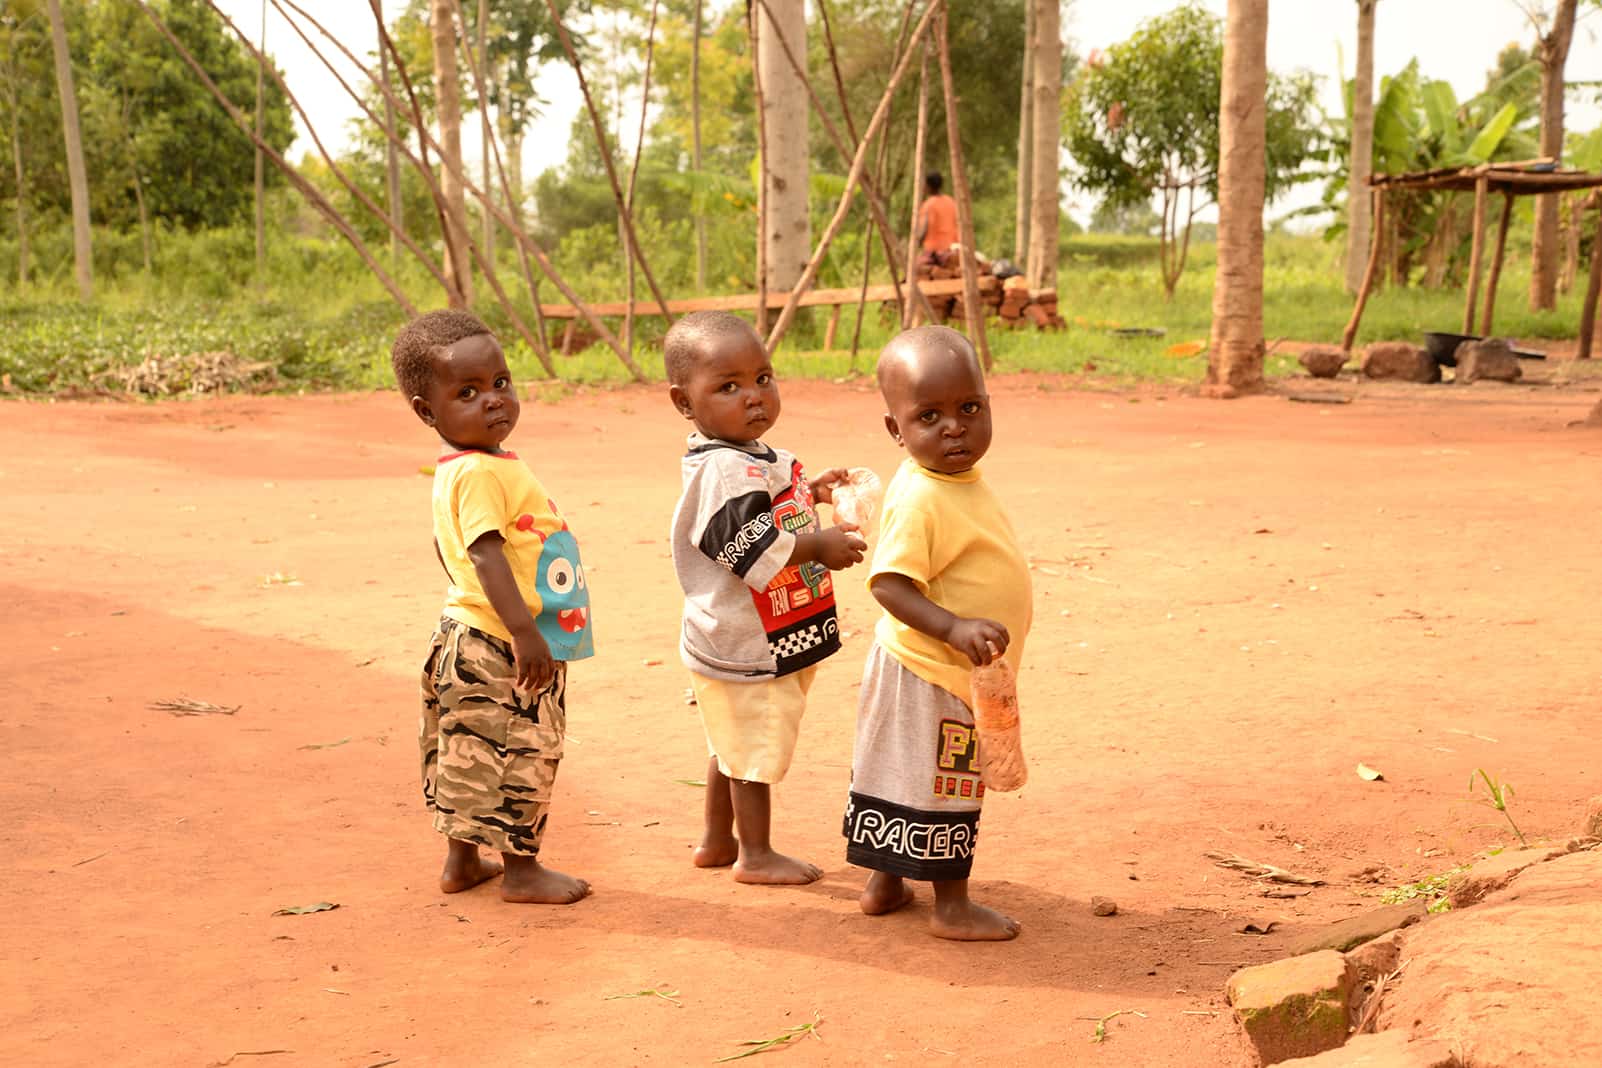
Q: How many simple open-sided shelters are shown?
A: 1